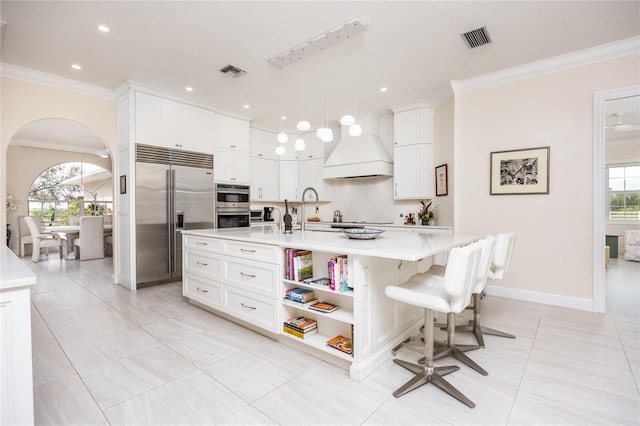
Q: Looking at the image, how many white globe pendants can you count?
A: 8